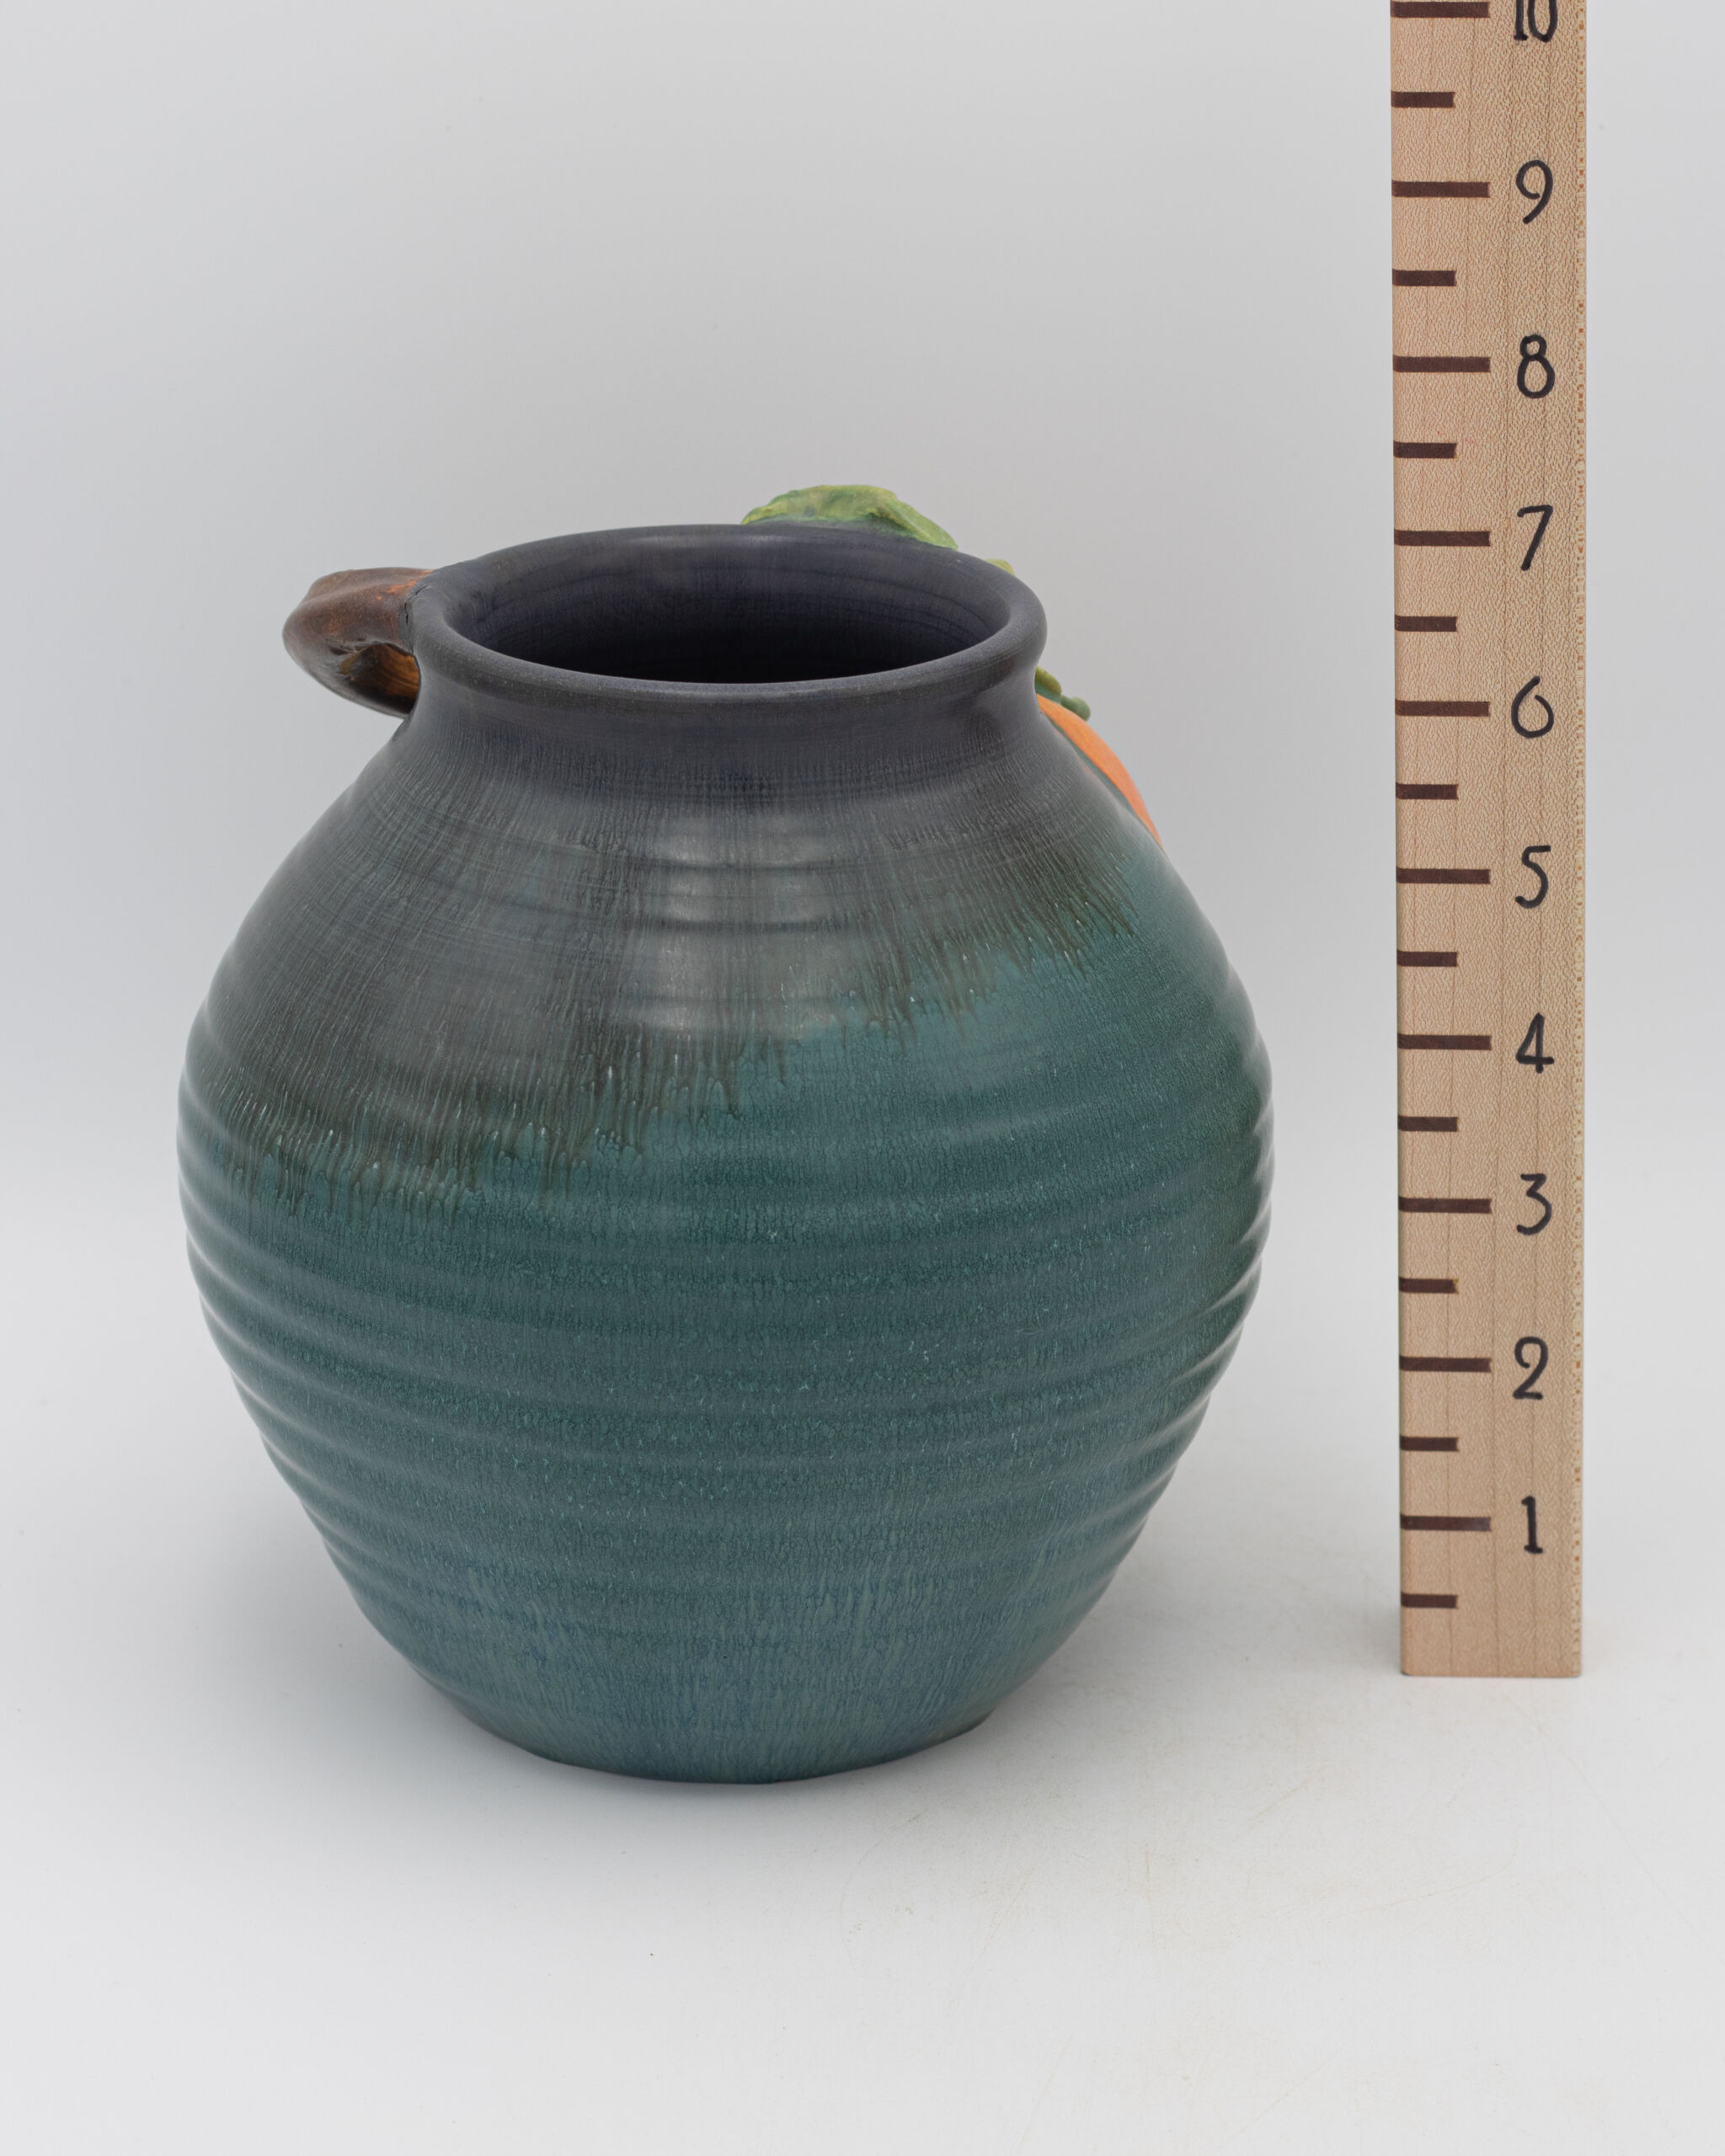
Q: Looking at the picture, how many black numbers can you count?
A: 10